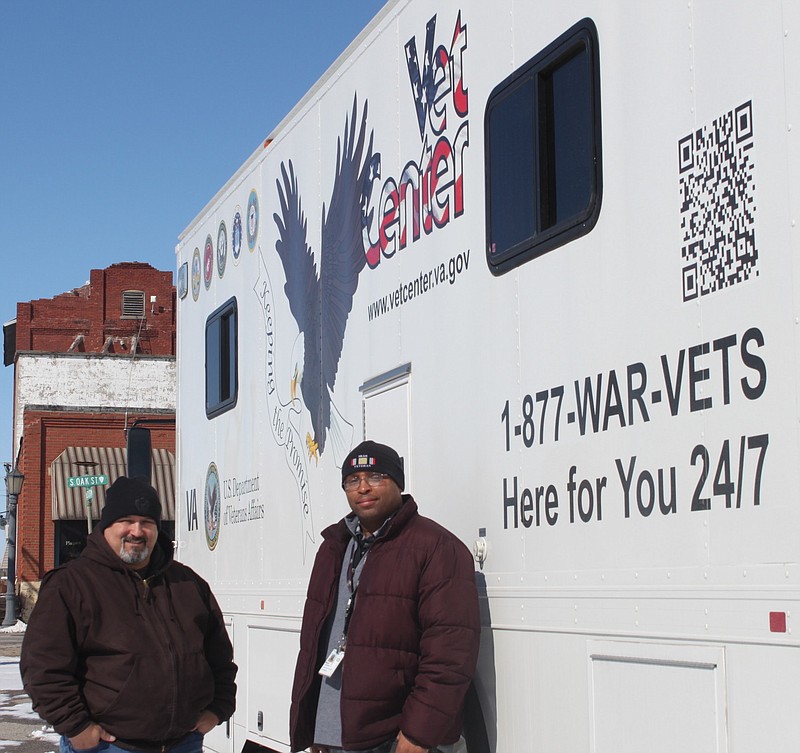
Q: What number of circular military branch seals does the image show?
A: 5